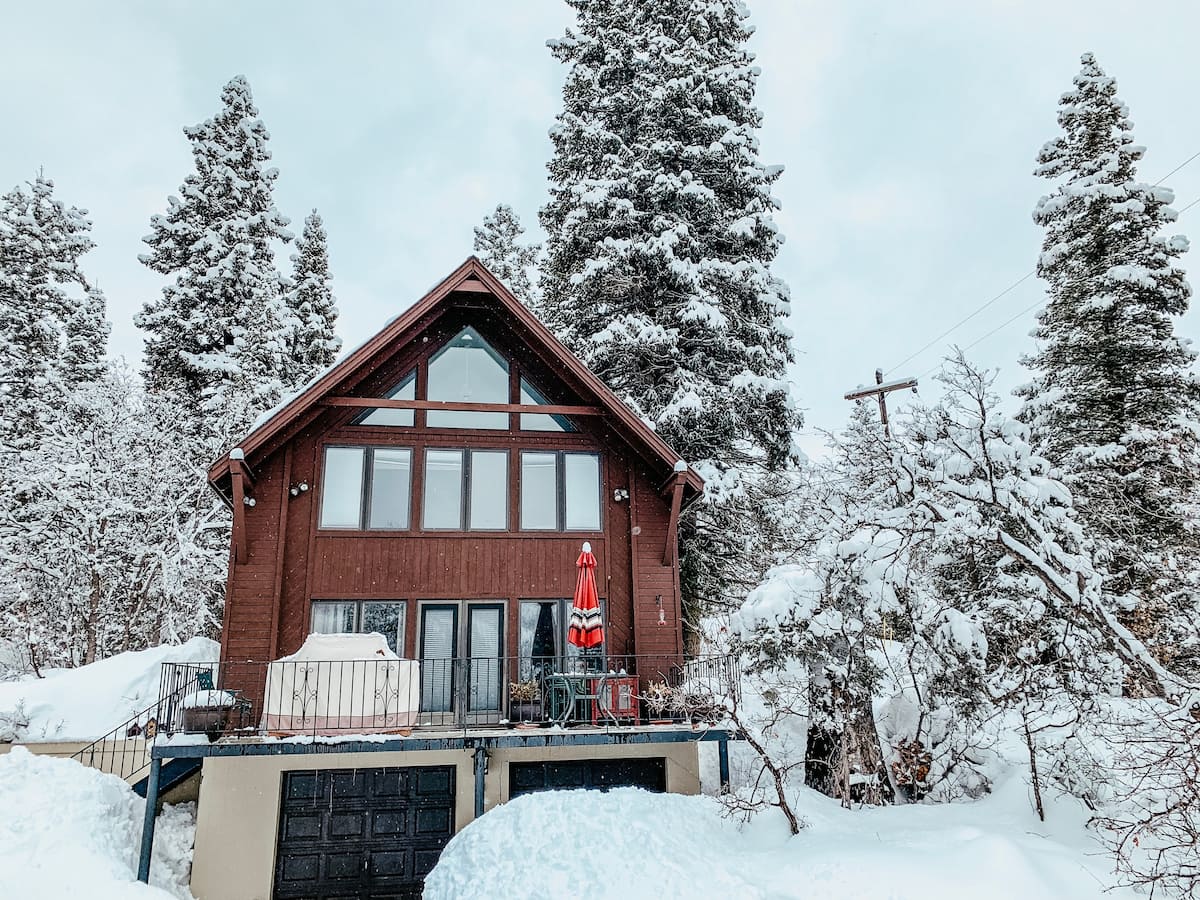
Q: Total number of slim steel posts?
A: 3